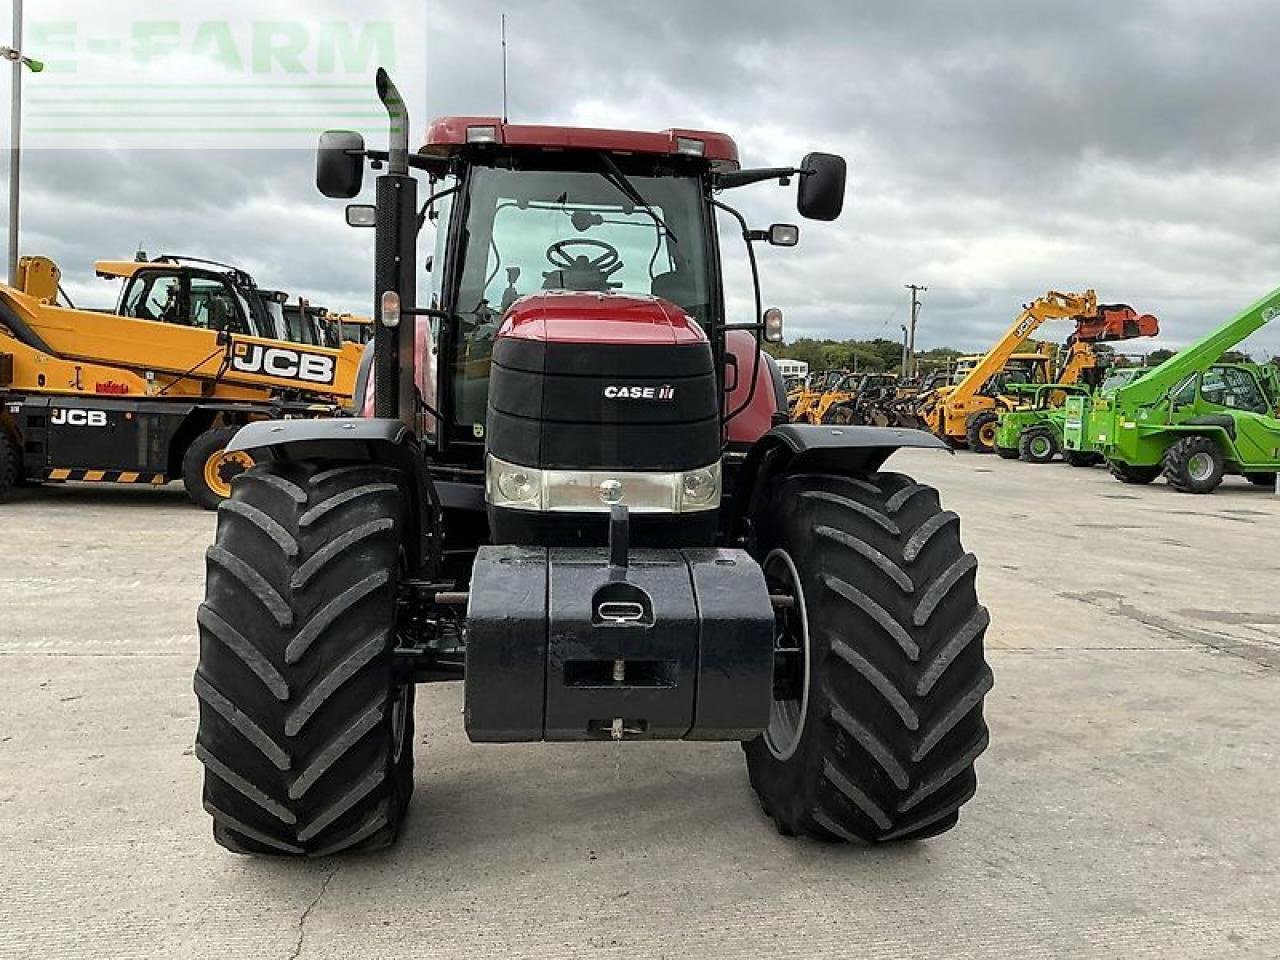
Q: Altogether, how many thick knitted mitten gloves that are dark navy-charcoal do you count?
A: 0